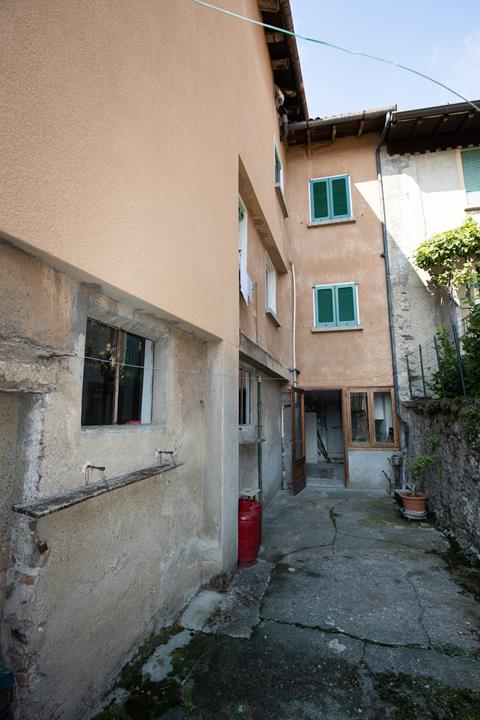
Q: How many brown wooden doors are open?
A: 1